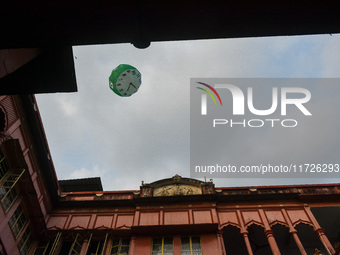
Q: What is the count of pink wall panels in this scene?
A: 11